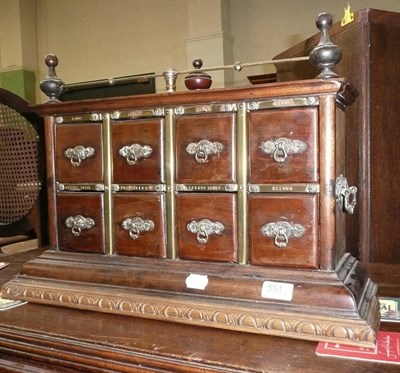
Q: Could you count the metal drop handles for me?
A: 9